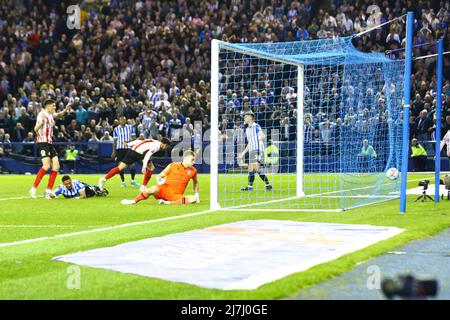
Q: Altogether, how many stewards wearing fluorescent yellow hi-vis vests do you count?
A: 4